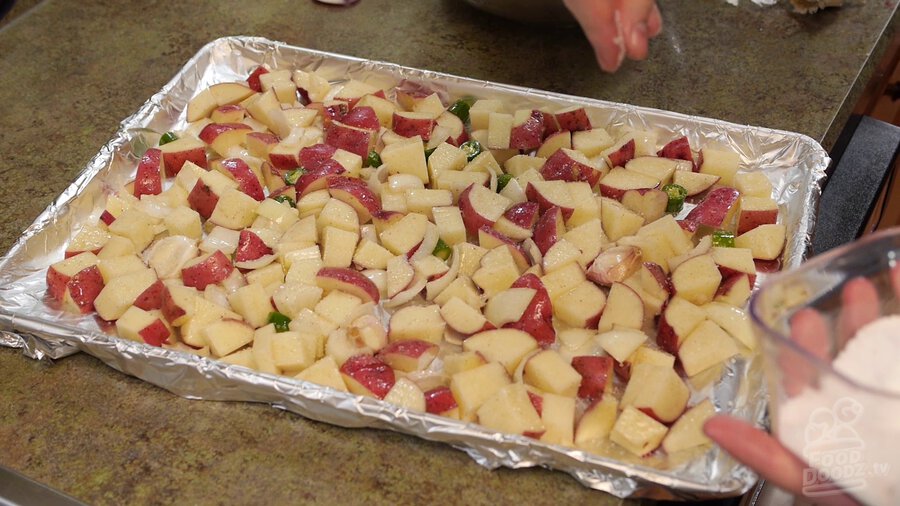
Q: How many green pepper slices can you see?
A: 12